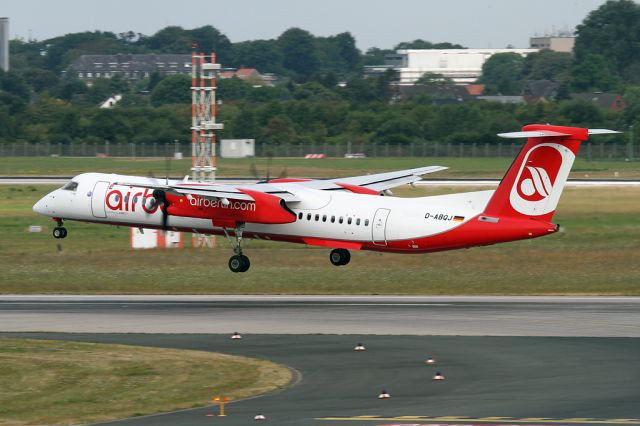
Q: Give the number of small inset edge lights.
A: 6